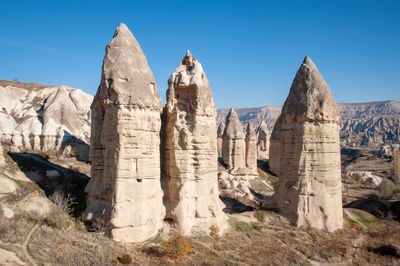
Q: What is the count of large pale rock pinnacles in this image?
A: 3